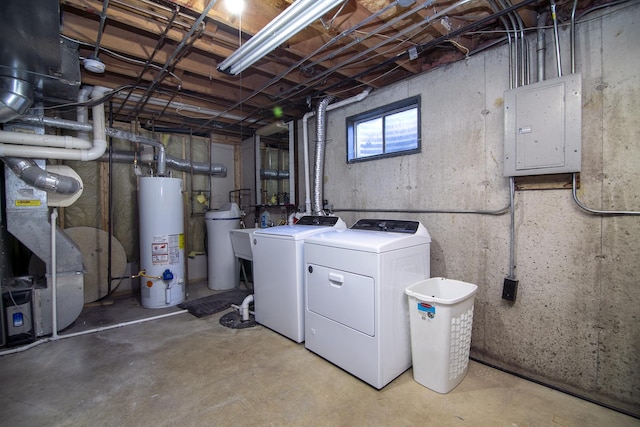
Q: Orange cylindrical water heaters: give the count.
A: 0